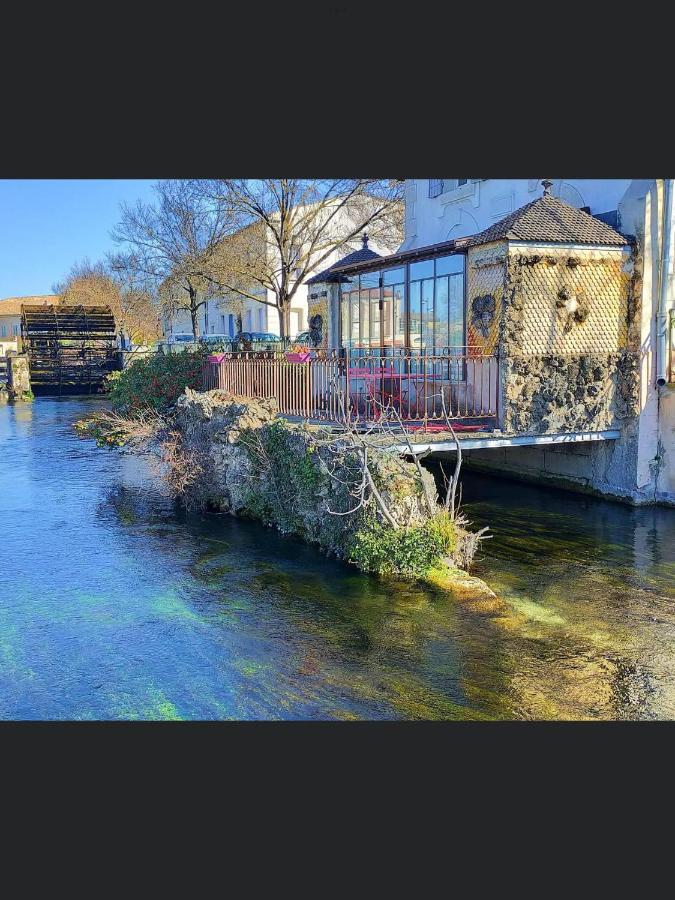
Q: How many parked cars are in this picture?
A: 4